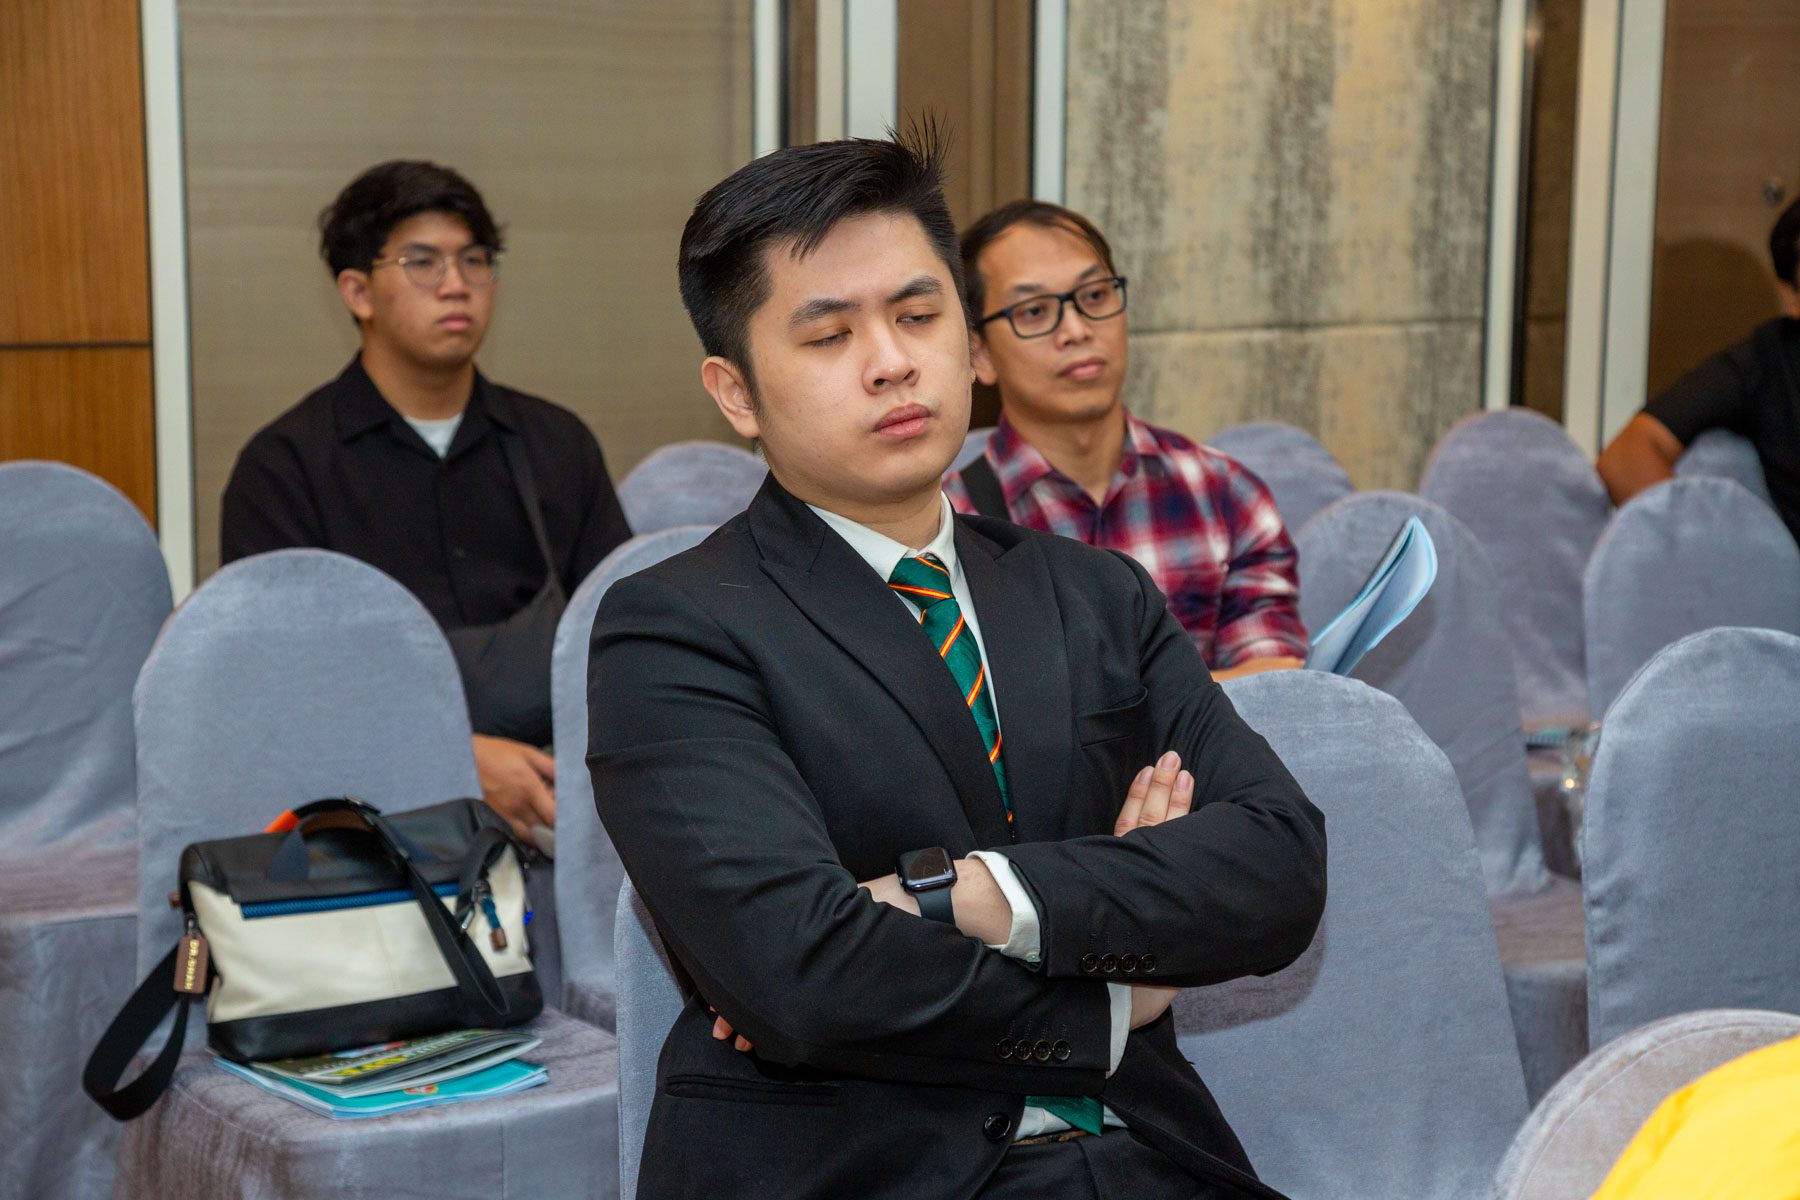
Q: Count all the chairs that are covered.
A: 14